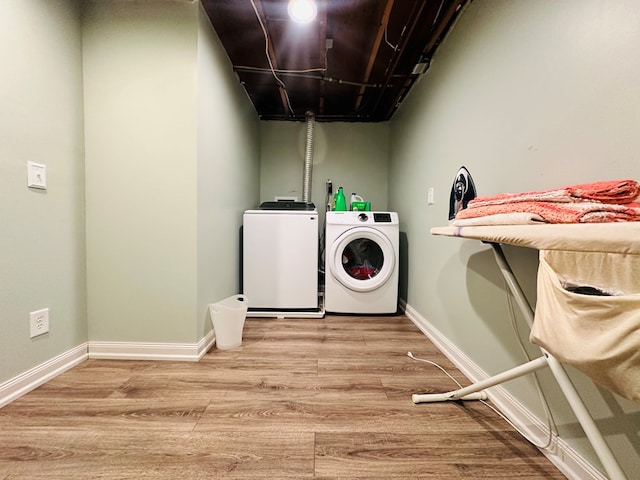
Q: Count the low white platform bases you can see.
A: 1